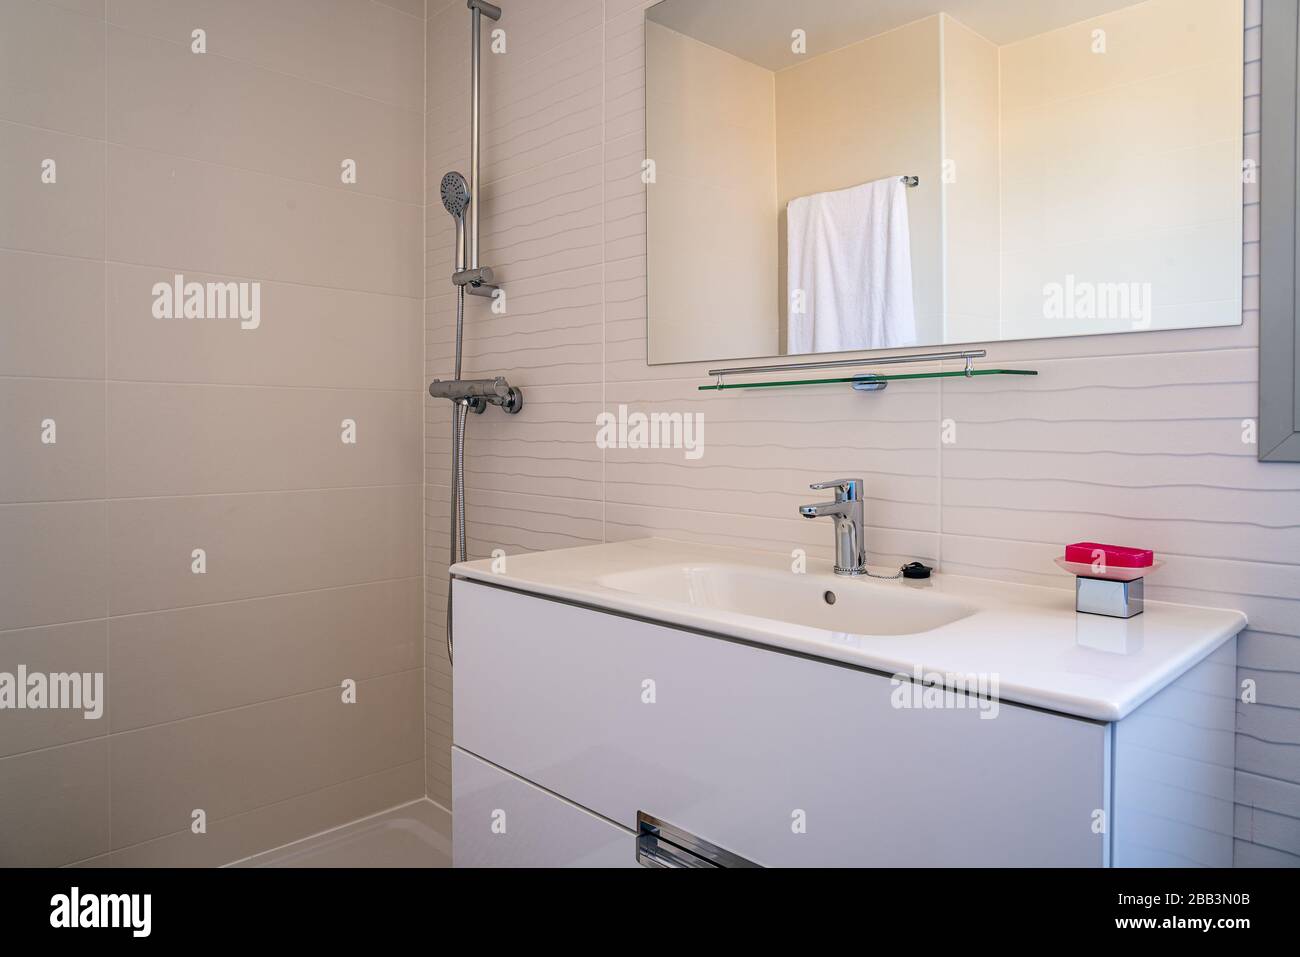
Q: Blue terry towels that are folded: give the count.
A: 0